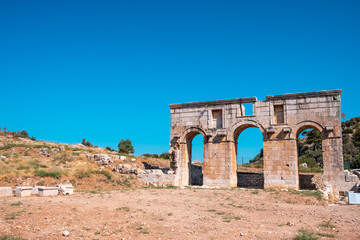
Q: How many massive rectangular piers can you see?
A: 4